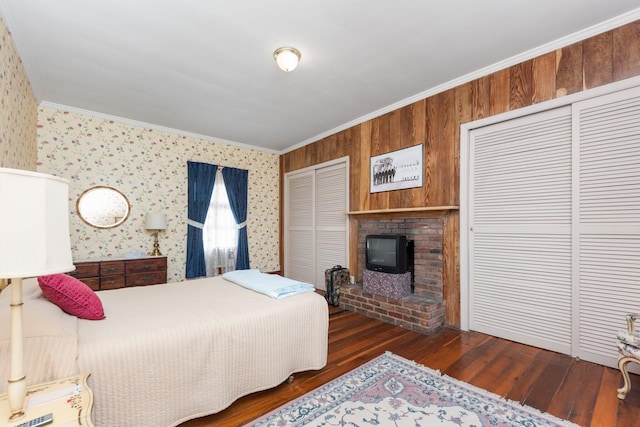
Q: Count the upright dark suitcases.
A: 1